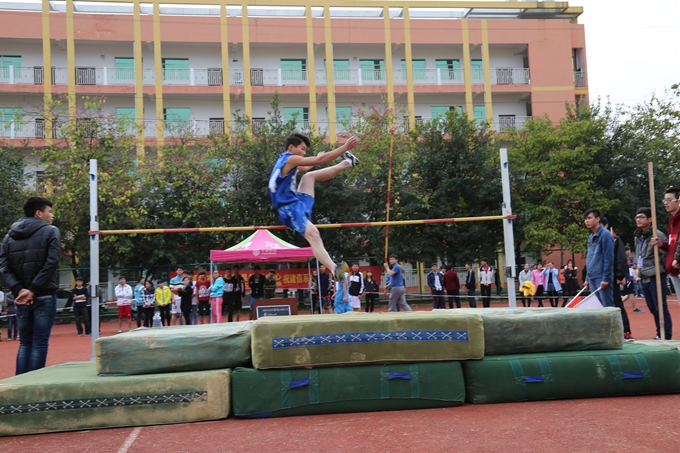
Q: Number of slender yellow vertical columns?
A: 12